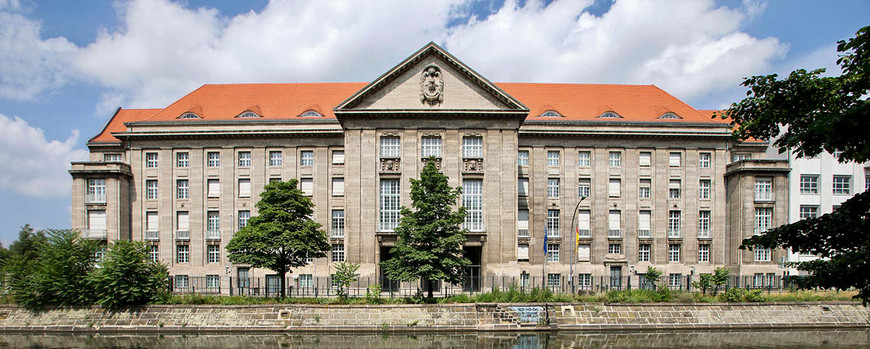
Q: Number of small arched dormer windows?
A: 6